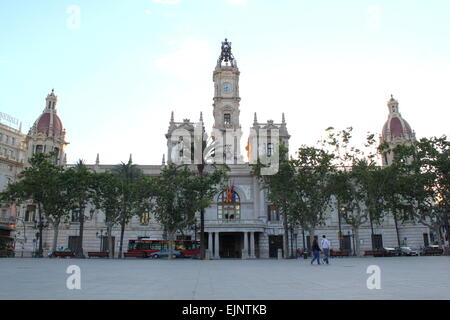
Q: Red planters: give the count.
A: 6